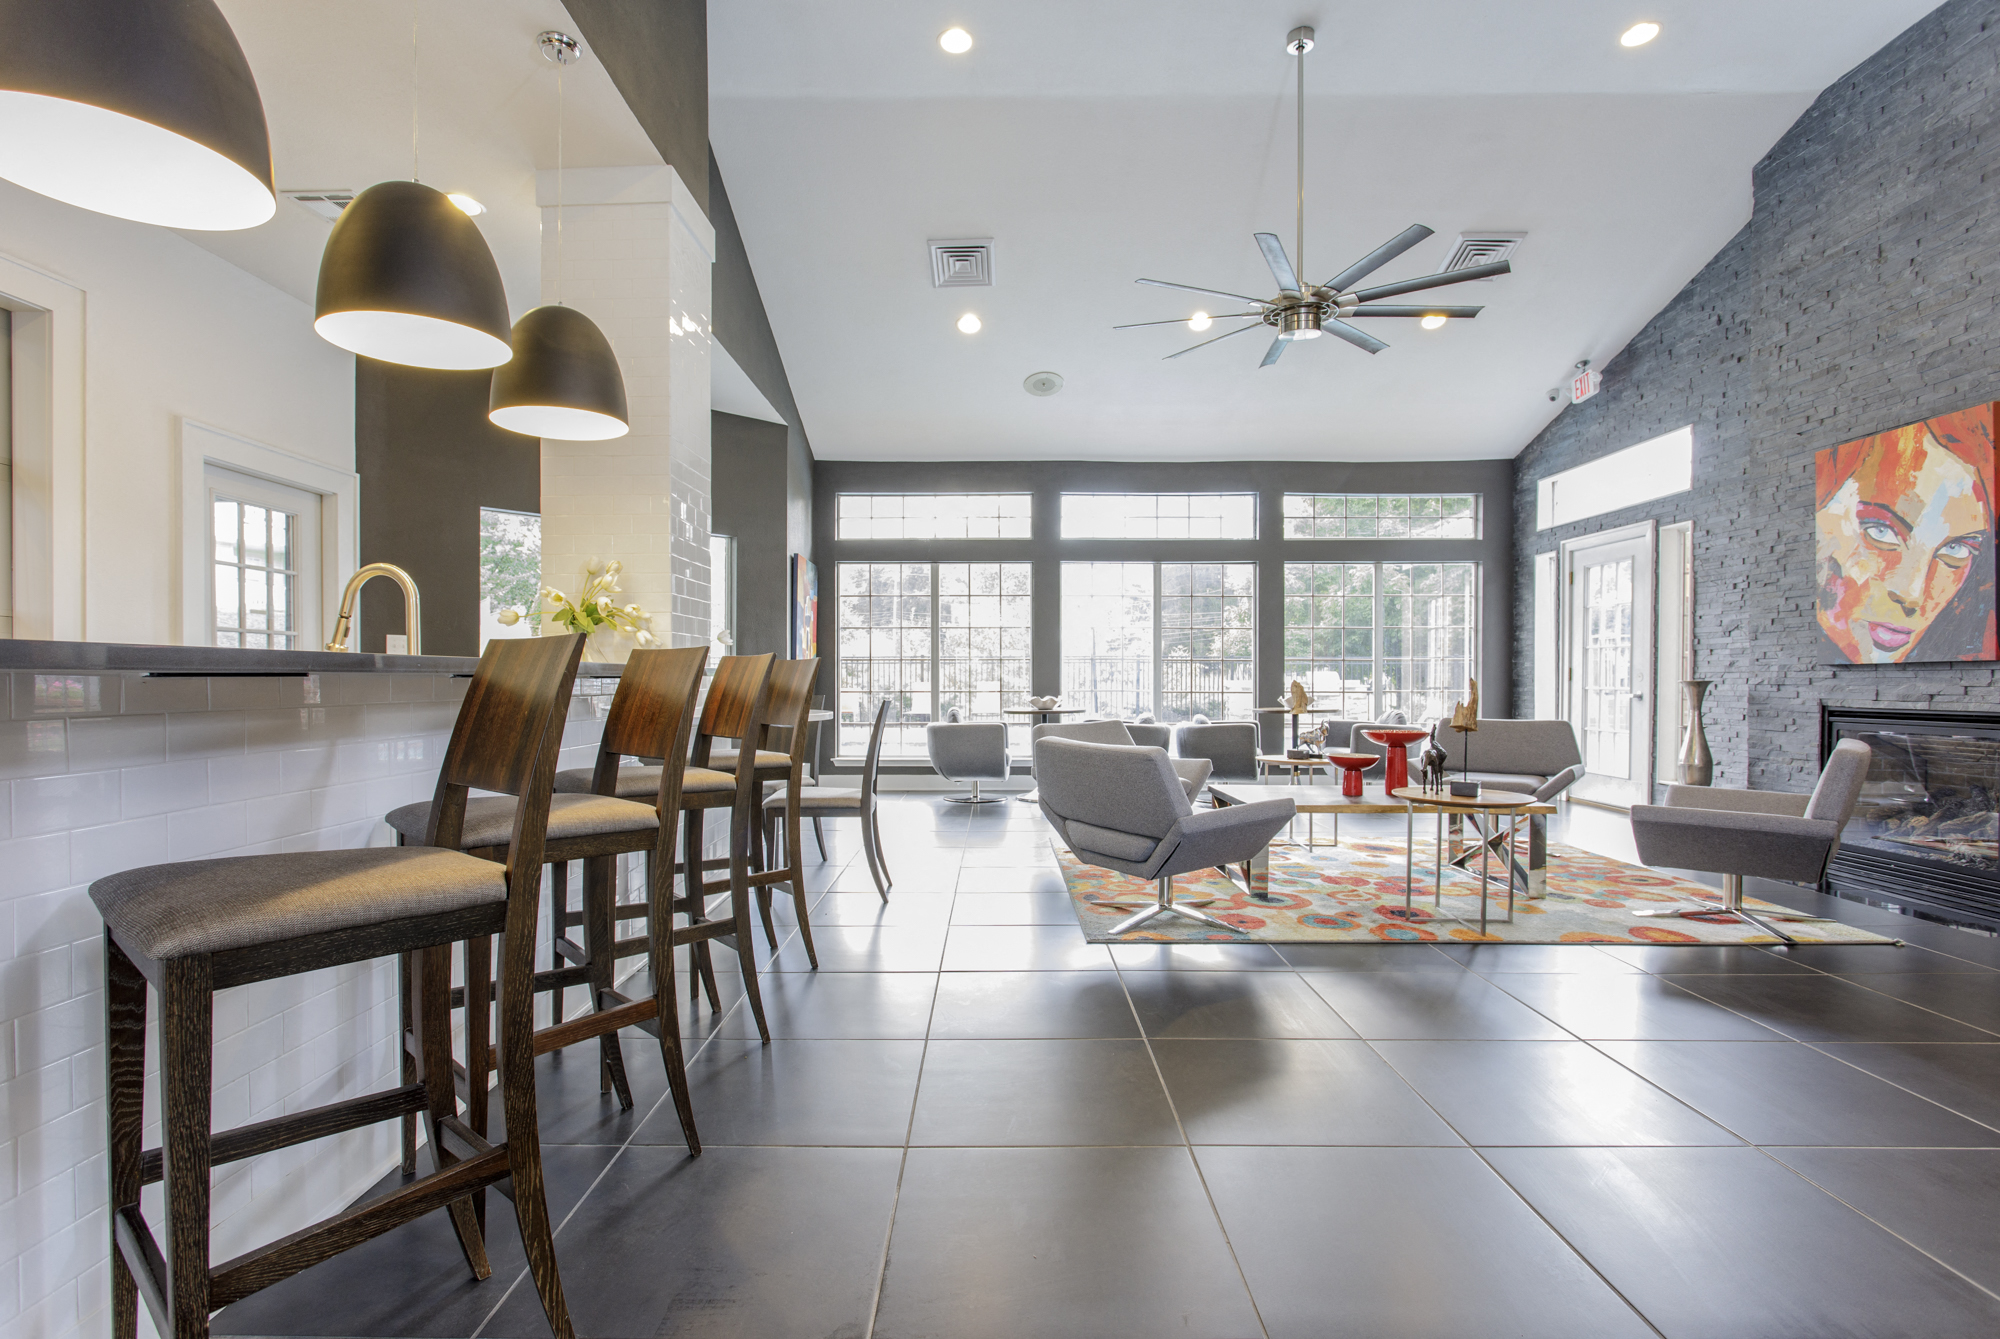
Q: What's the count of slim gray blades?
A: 9